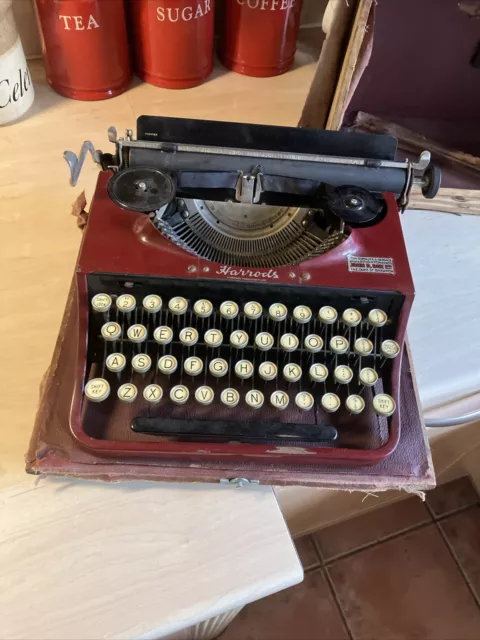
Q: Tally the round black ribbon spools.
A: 2